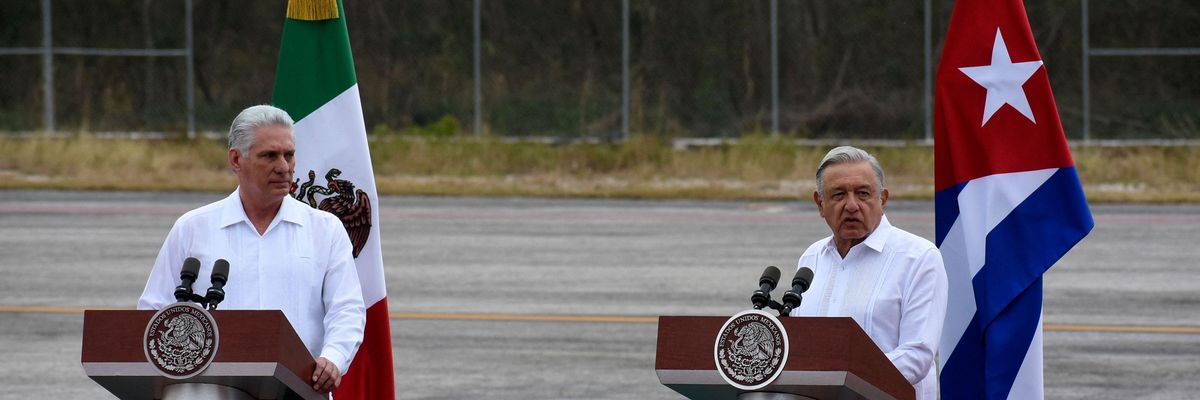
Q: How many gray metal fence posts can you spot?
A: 7